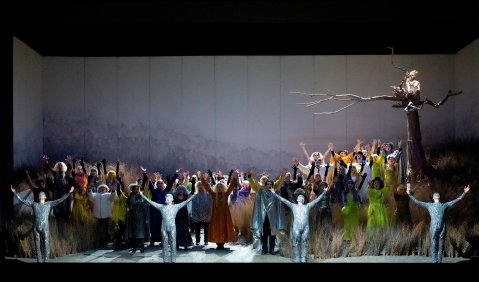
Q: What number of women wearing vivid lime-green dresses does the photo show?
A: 2